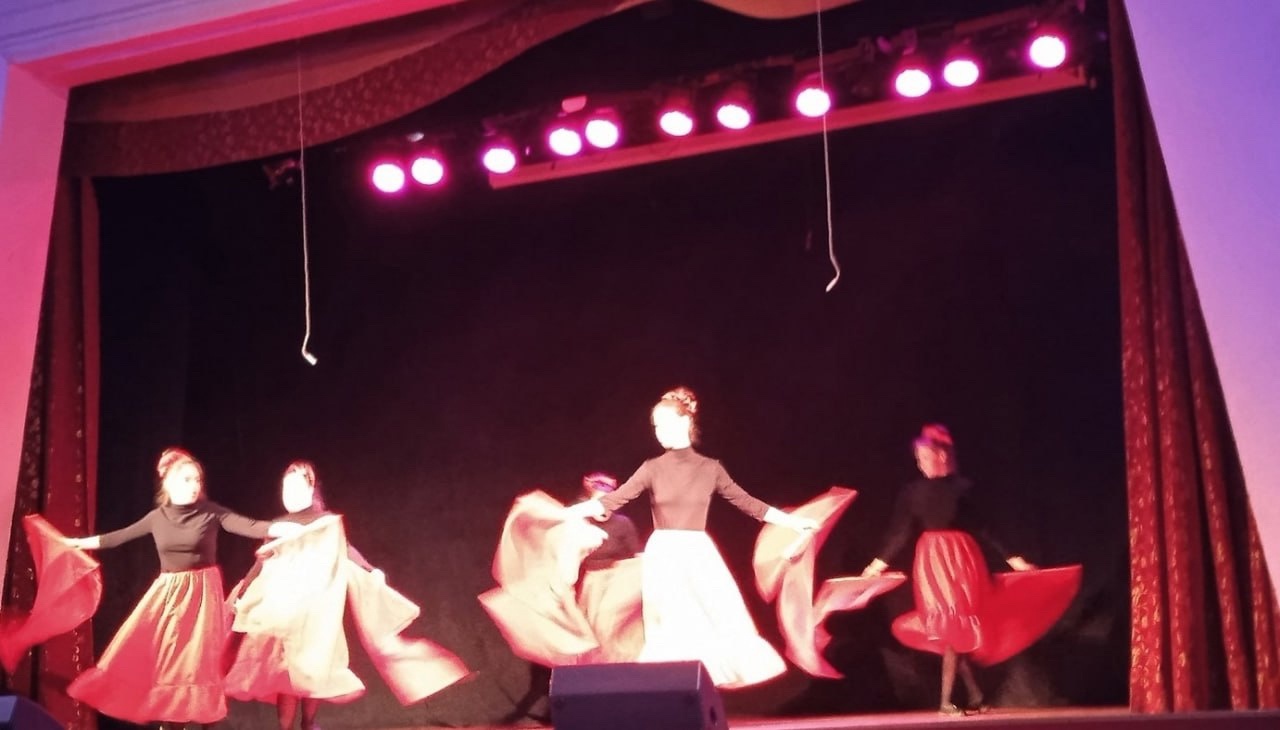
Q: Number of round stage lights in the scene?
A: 11